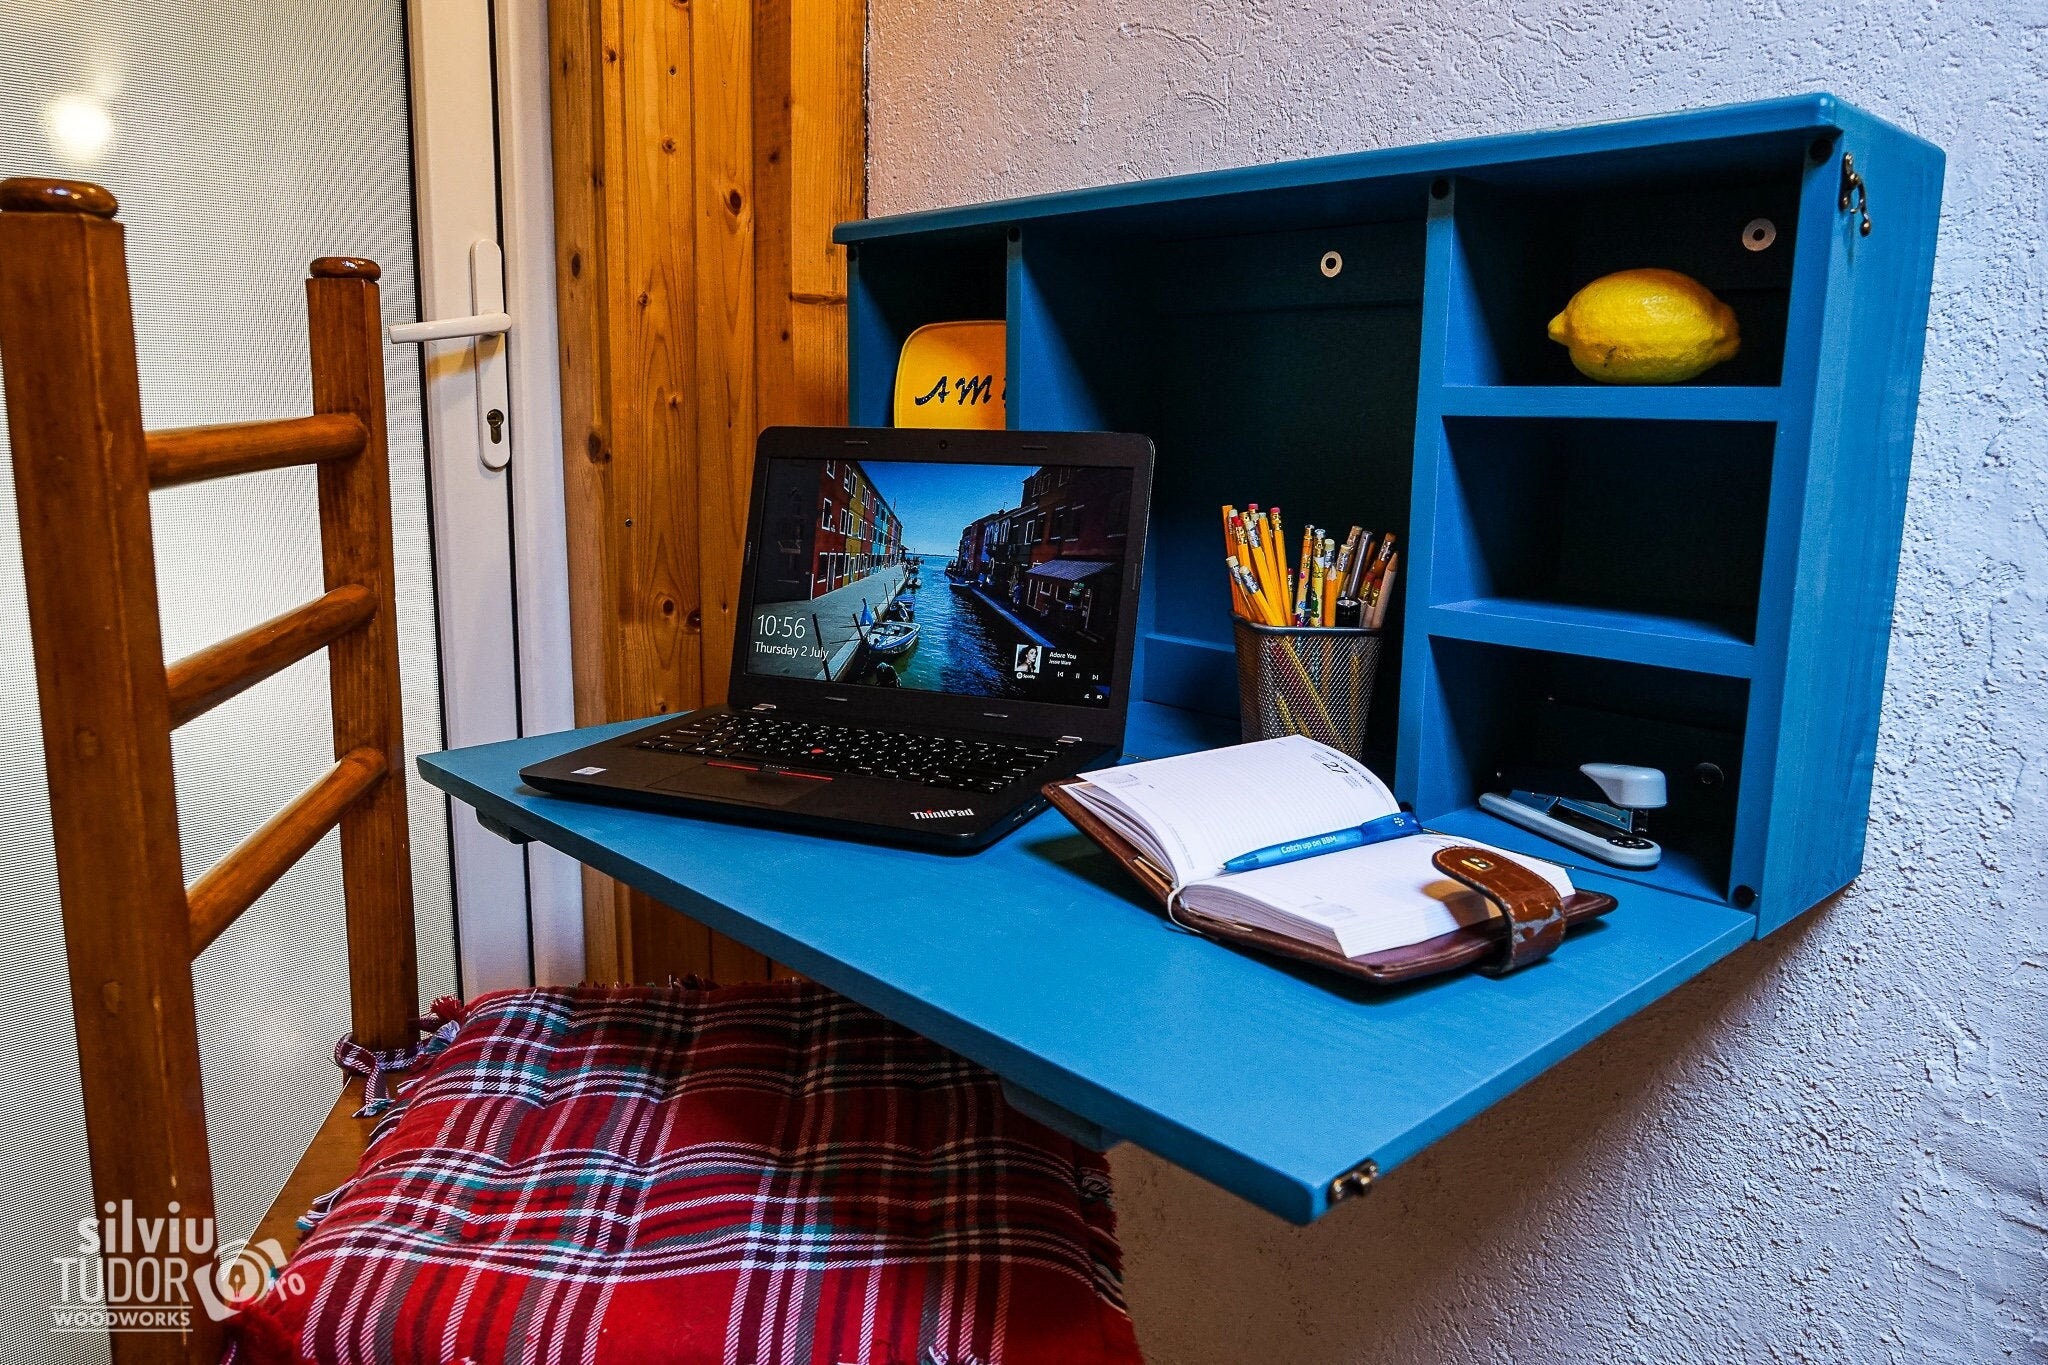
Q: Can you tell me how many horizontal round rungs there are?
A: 3